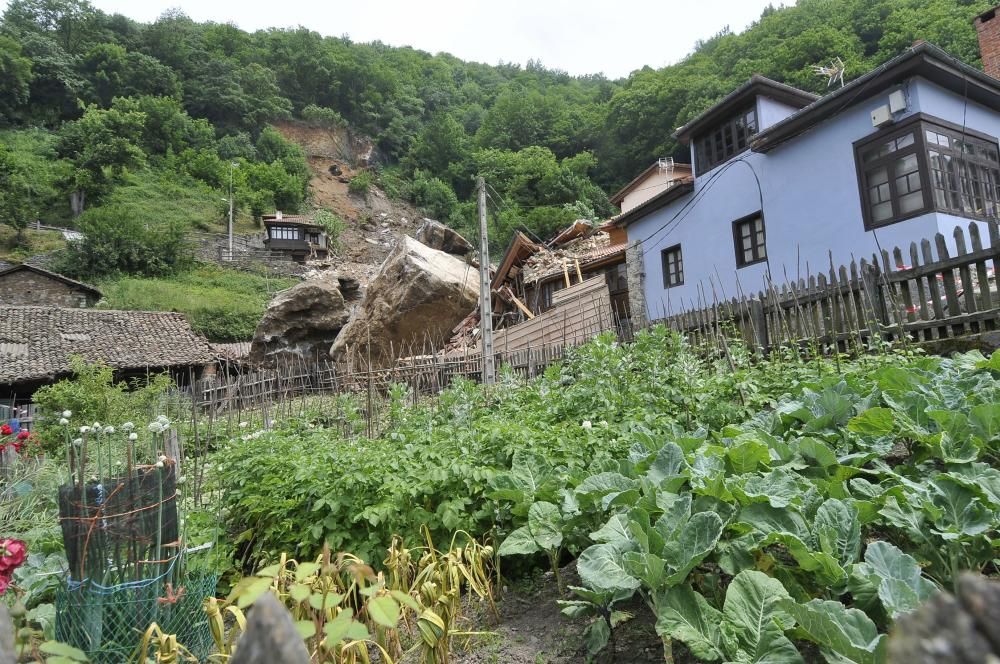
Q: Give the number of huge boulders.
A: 3